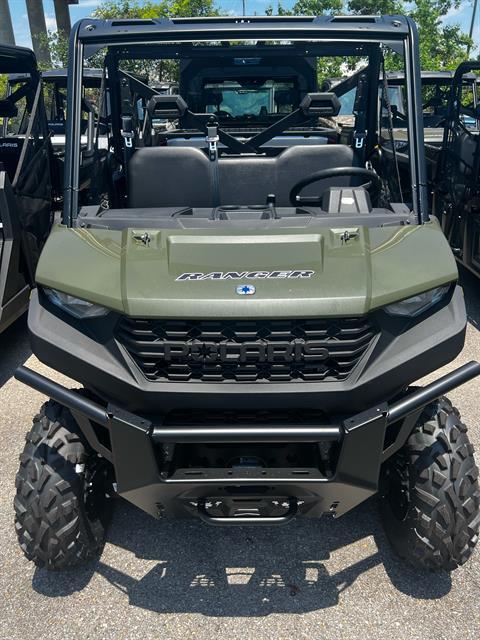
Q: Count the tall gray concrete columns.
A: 3